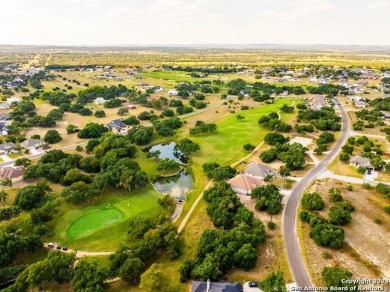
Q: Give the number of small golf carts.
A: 3